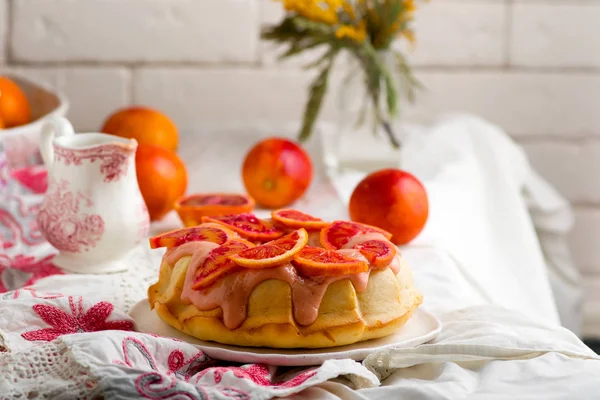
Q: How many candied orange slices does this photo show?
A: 8